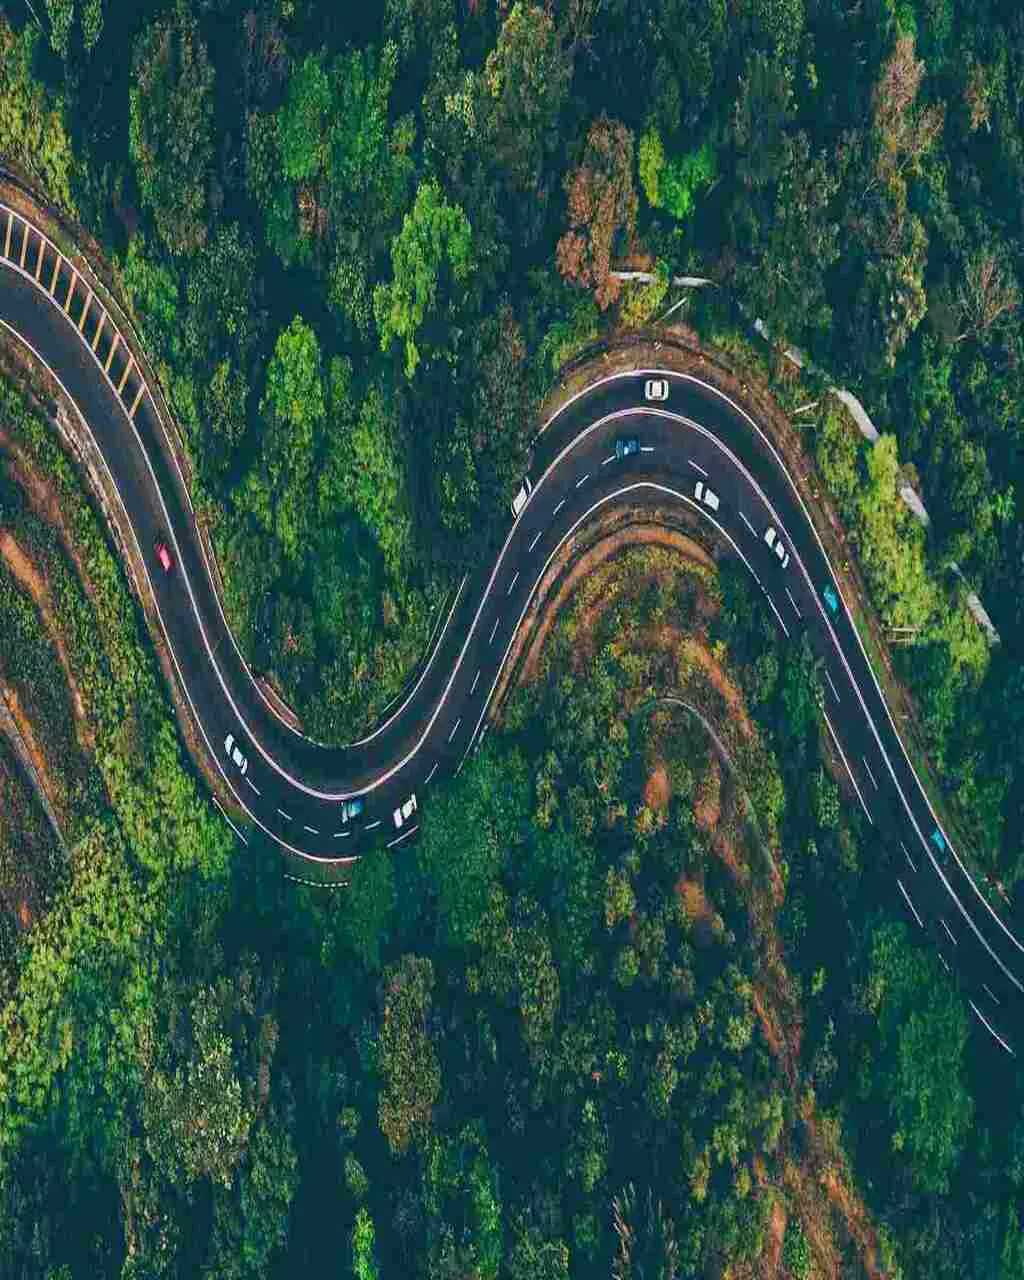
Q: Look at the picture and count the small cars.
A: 11